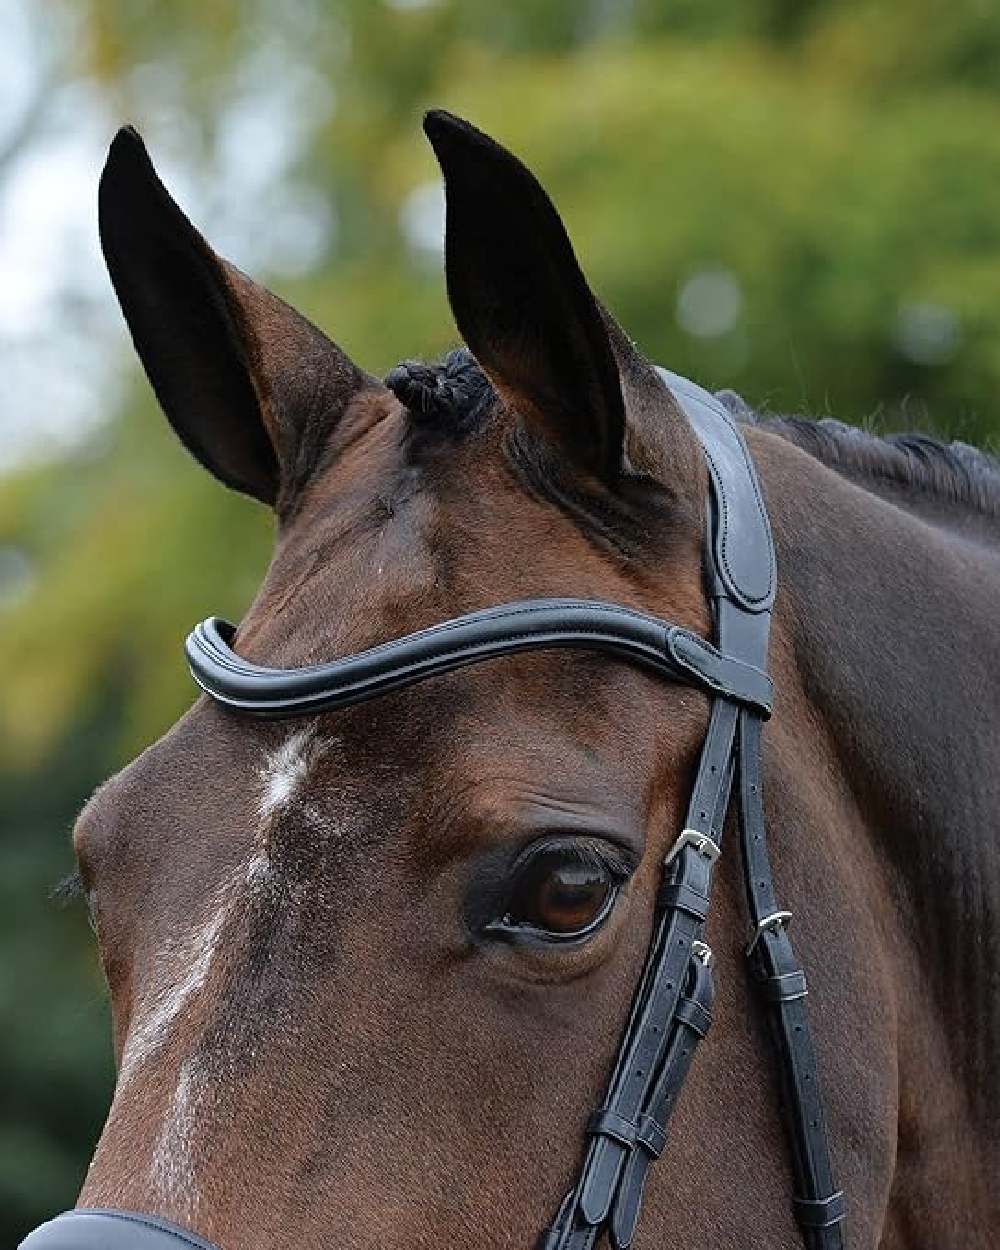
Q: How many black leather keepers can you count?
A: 6